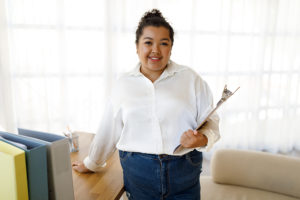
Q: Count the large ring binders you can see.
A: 3